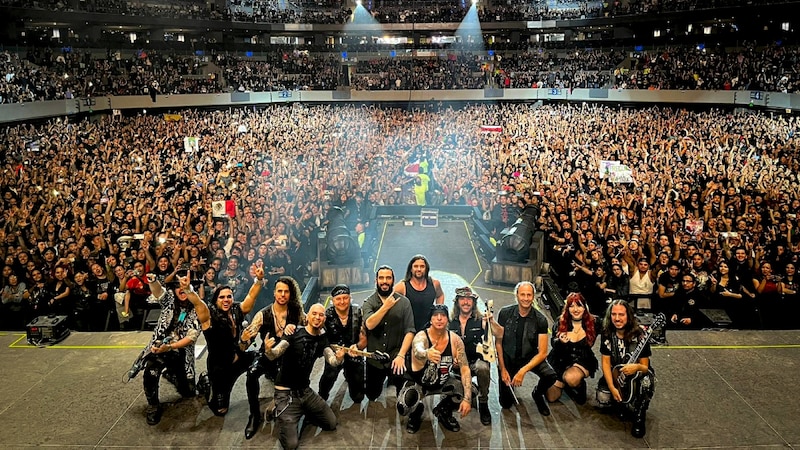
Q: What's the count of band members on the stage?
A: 12